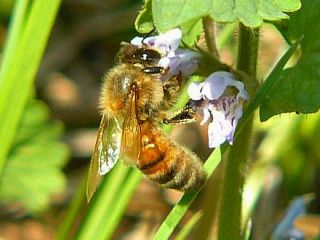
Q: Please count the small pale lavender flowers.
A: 2